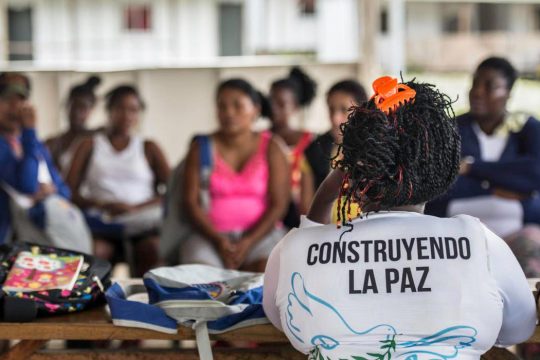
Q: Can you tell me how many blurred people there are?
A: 7